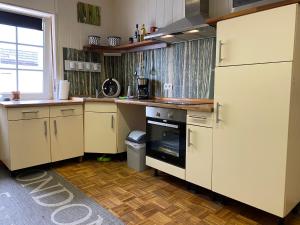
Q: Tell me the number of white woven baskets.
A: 2